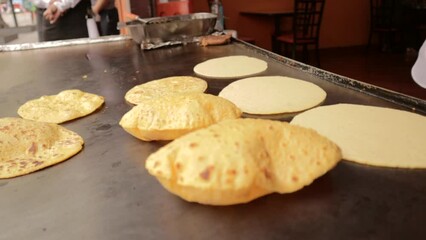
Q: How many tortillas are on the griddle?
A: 8